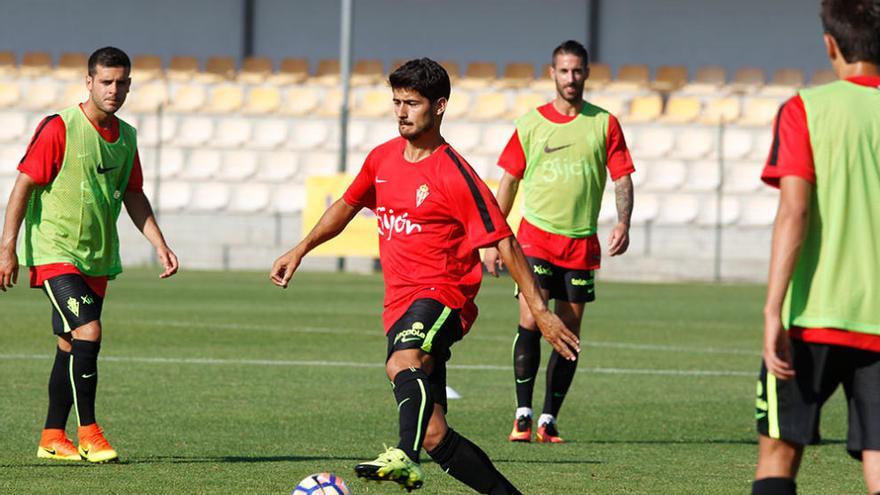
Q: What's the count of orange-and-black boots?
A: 2